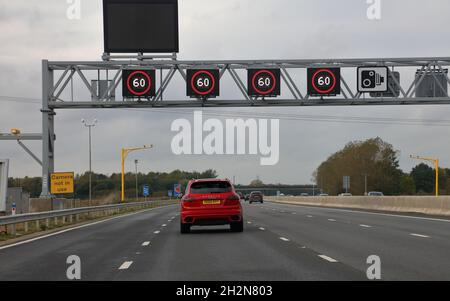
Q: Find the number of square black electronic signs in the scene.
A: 4